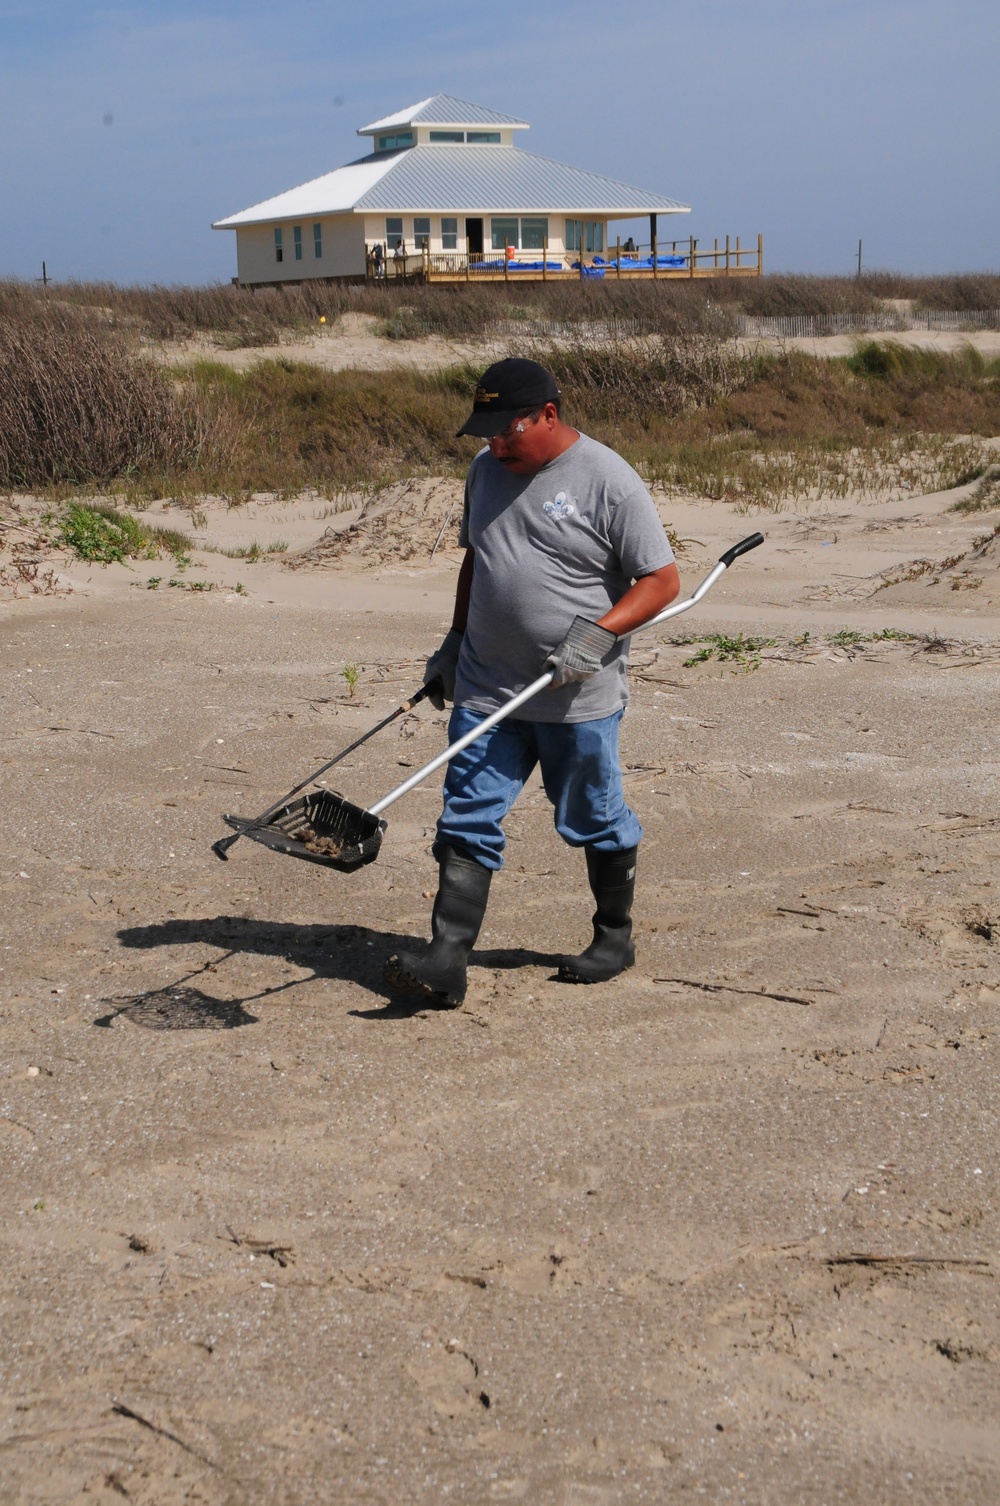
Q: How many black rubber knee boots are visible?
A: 2